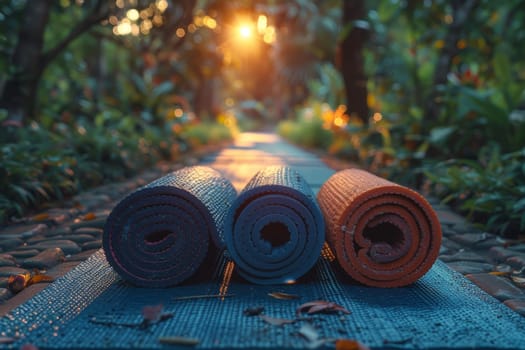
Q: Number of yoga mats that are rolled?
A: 3